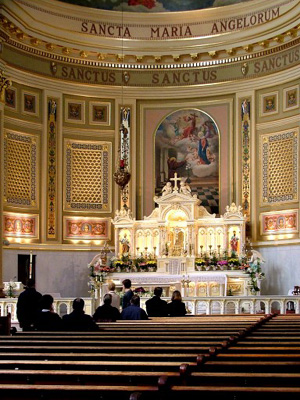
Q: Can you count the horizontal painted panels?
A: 3